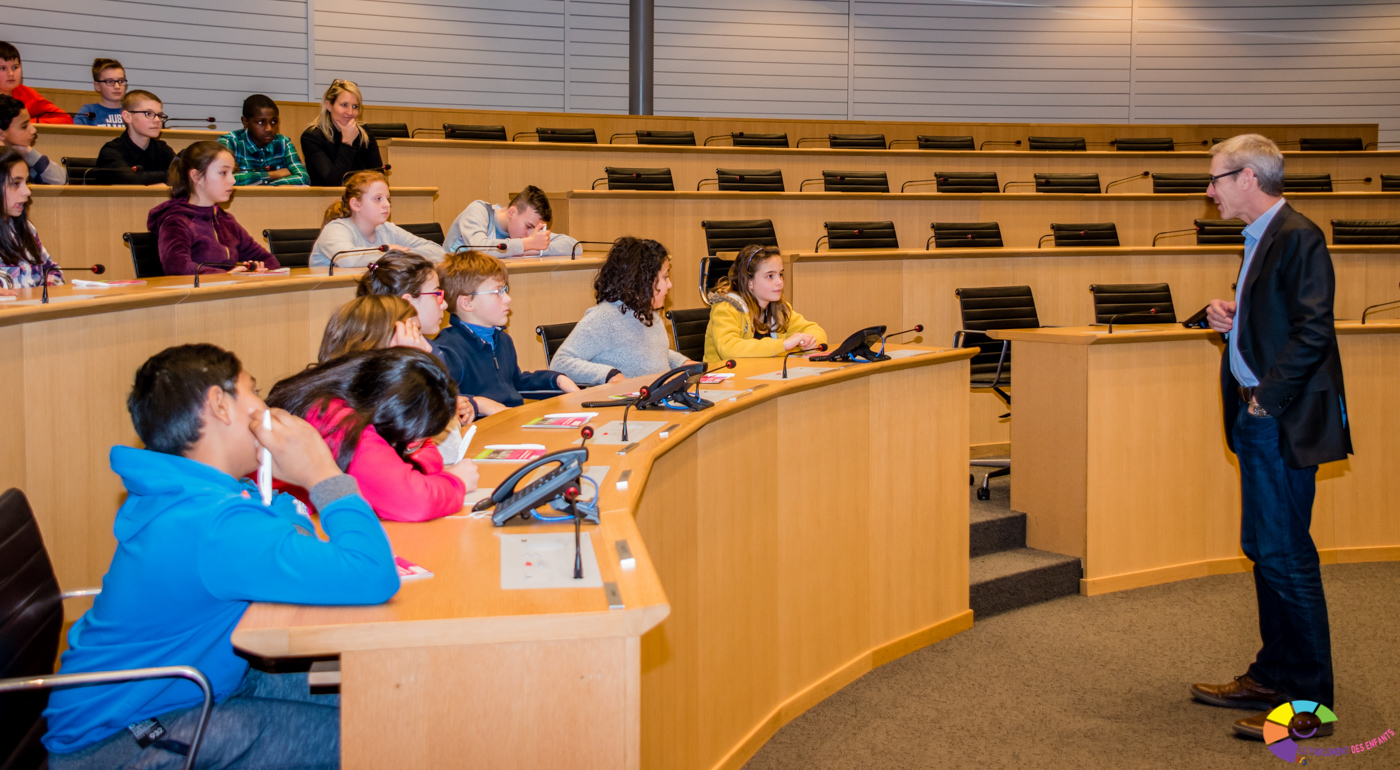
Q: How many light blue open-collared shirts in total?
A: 1